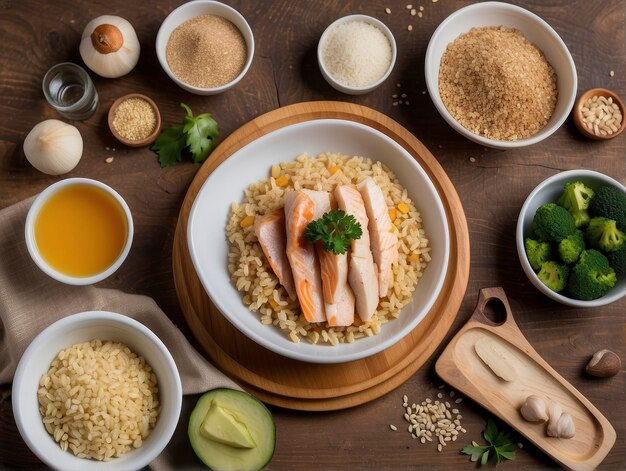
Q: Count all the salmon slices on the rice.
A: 5